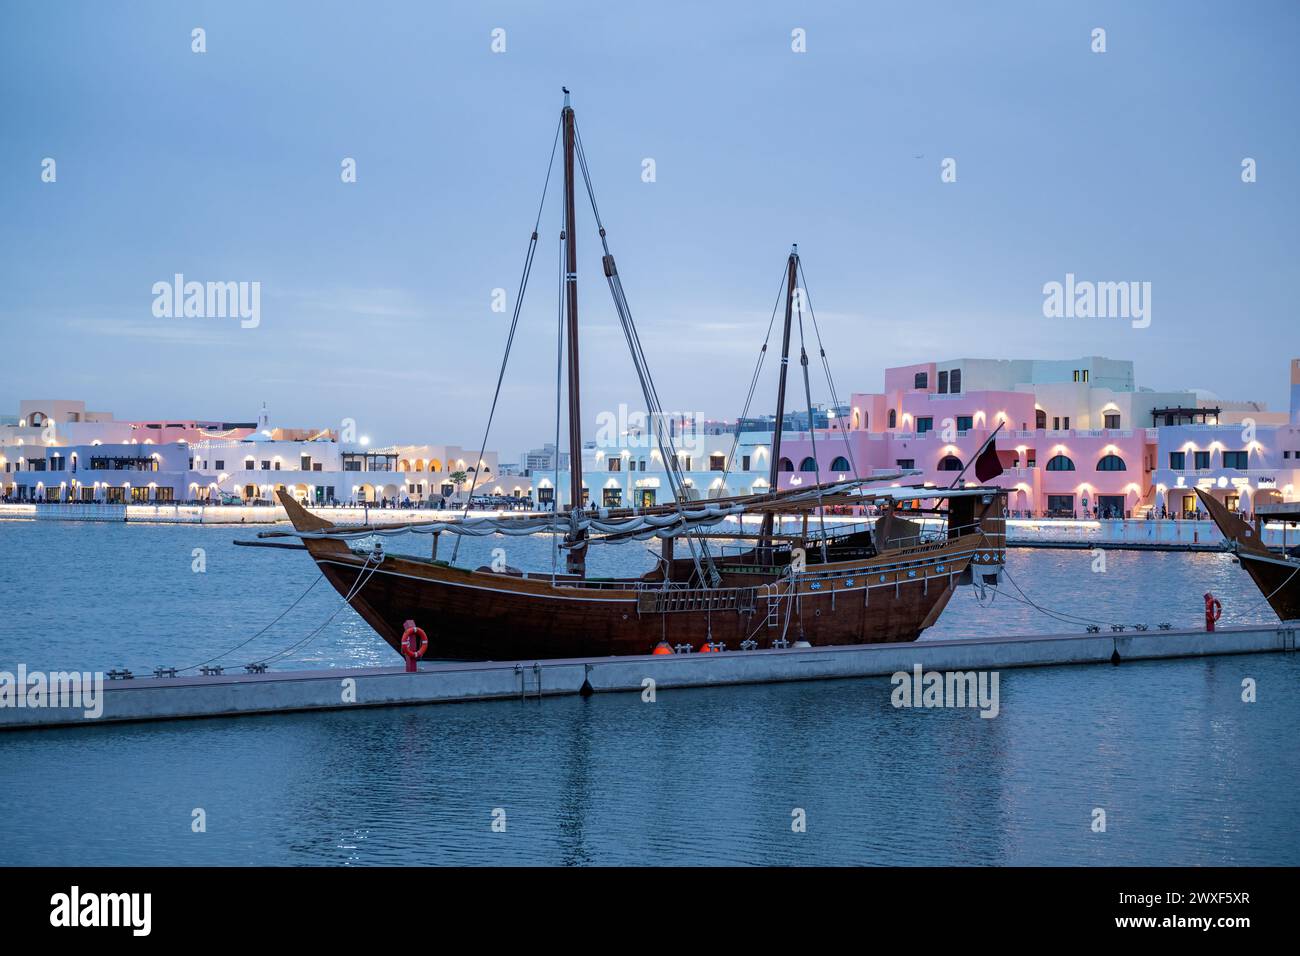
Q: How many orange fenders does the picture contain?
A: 2